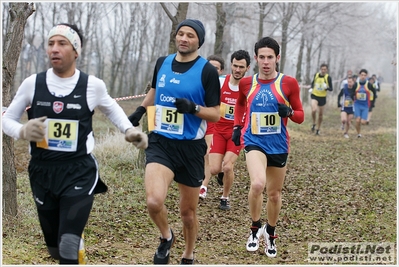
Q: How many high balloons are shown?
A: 0